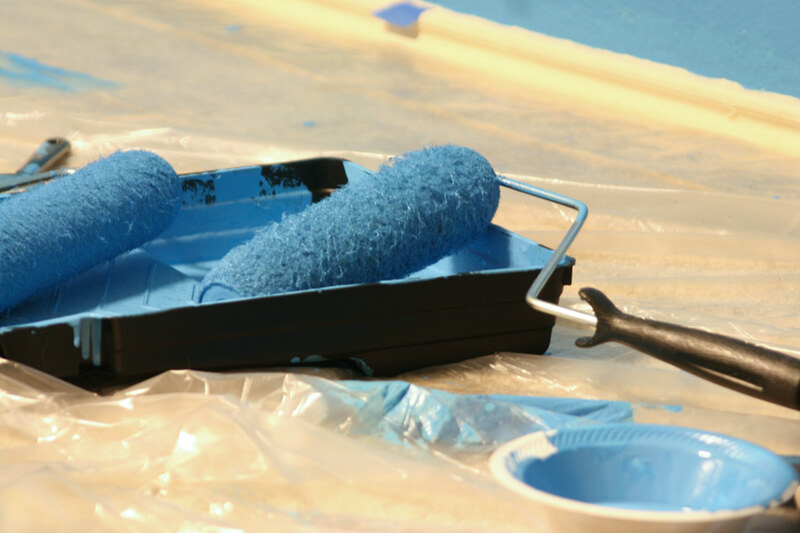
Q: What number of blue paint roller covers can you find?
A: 2